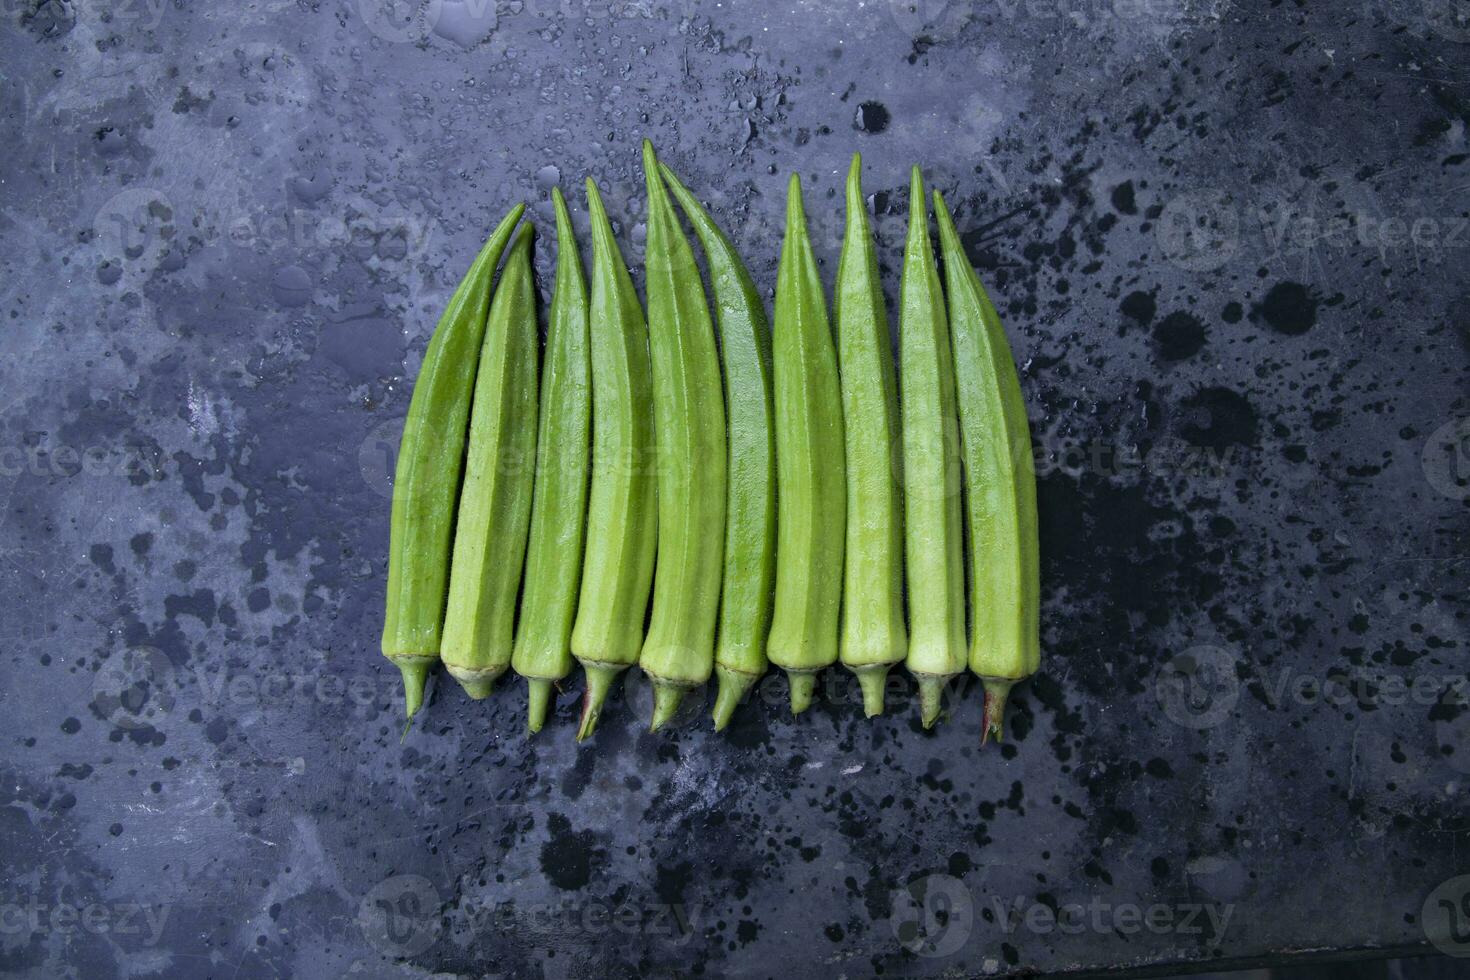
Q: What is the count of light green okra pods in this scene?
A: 10